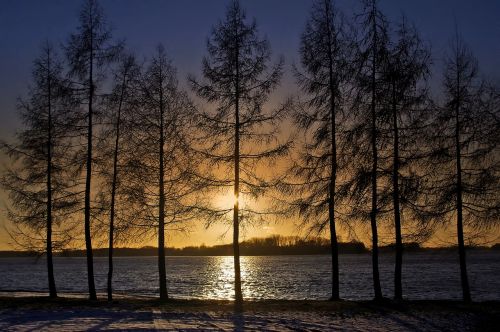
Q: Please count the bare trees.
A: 9